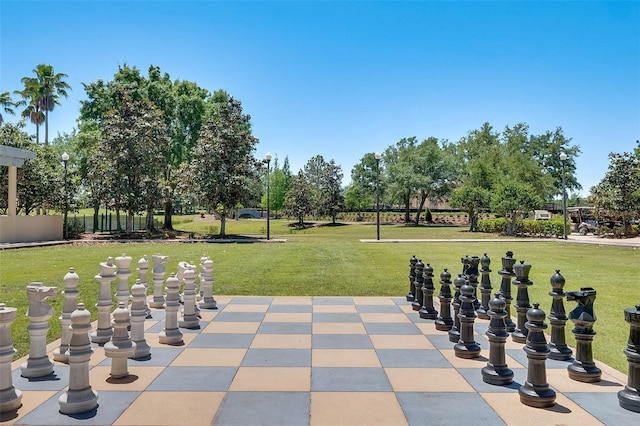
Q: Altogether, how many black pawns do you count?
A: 8